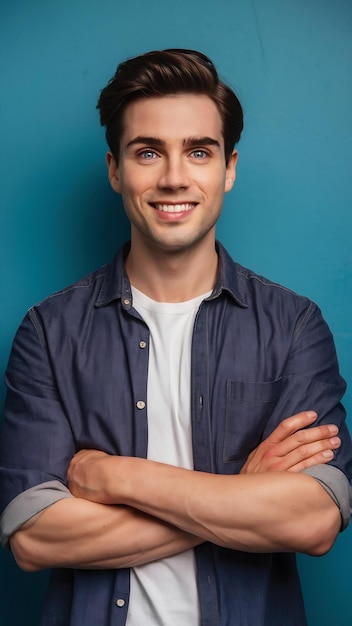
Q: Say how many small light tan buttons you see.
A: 4